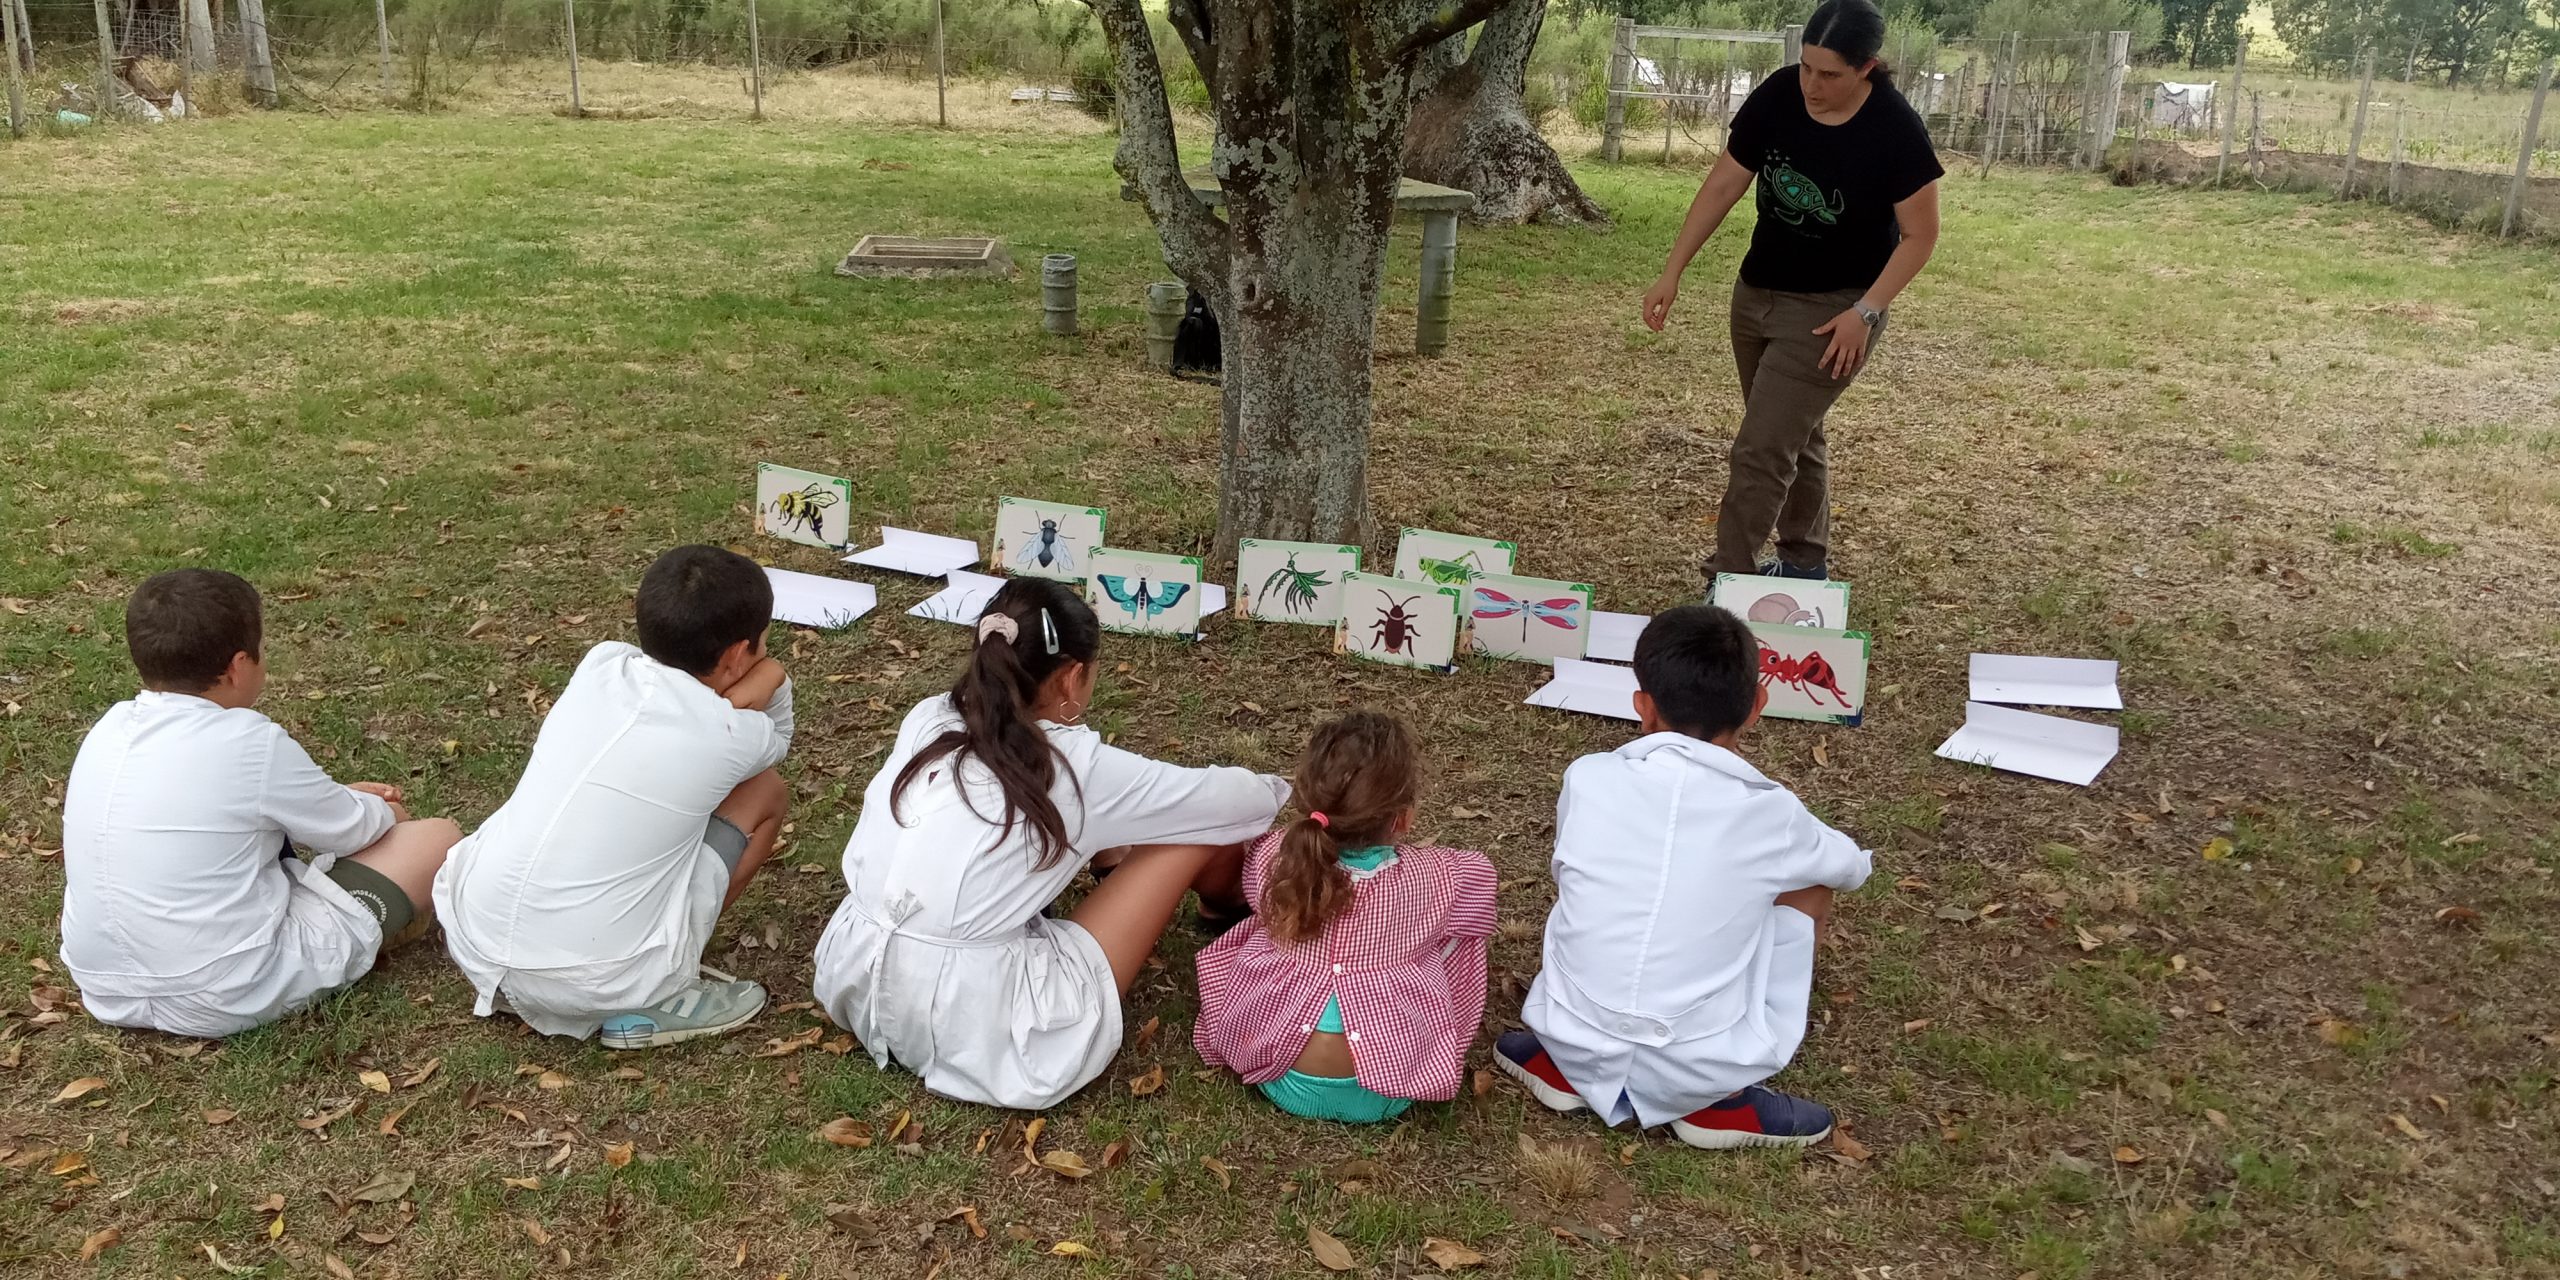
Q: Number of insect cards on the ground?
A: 9